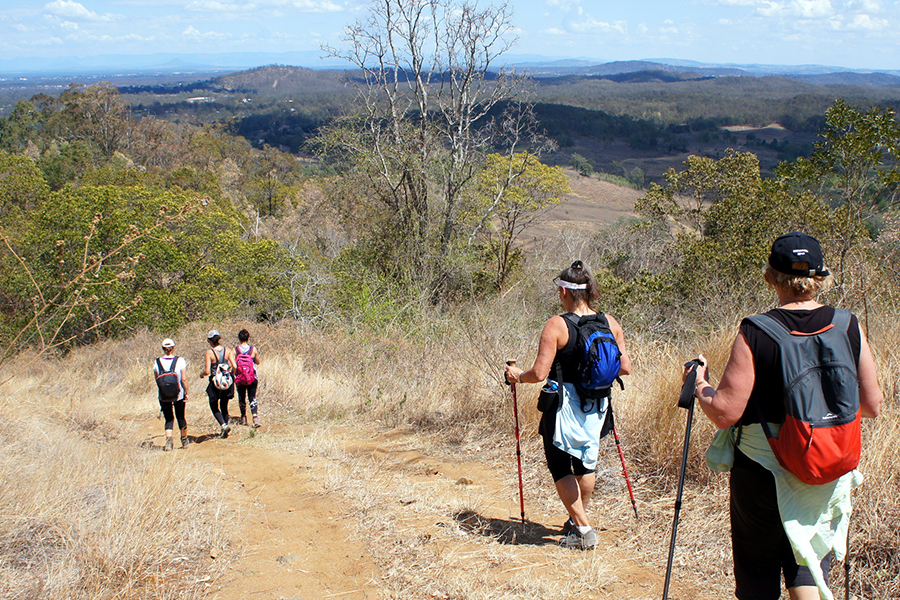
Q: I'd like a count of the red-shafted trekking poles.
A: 2